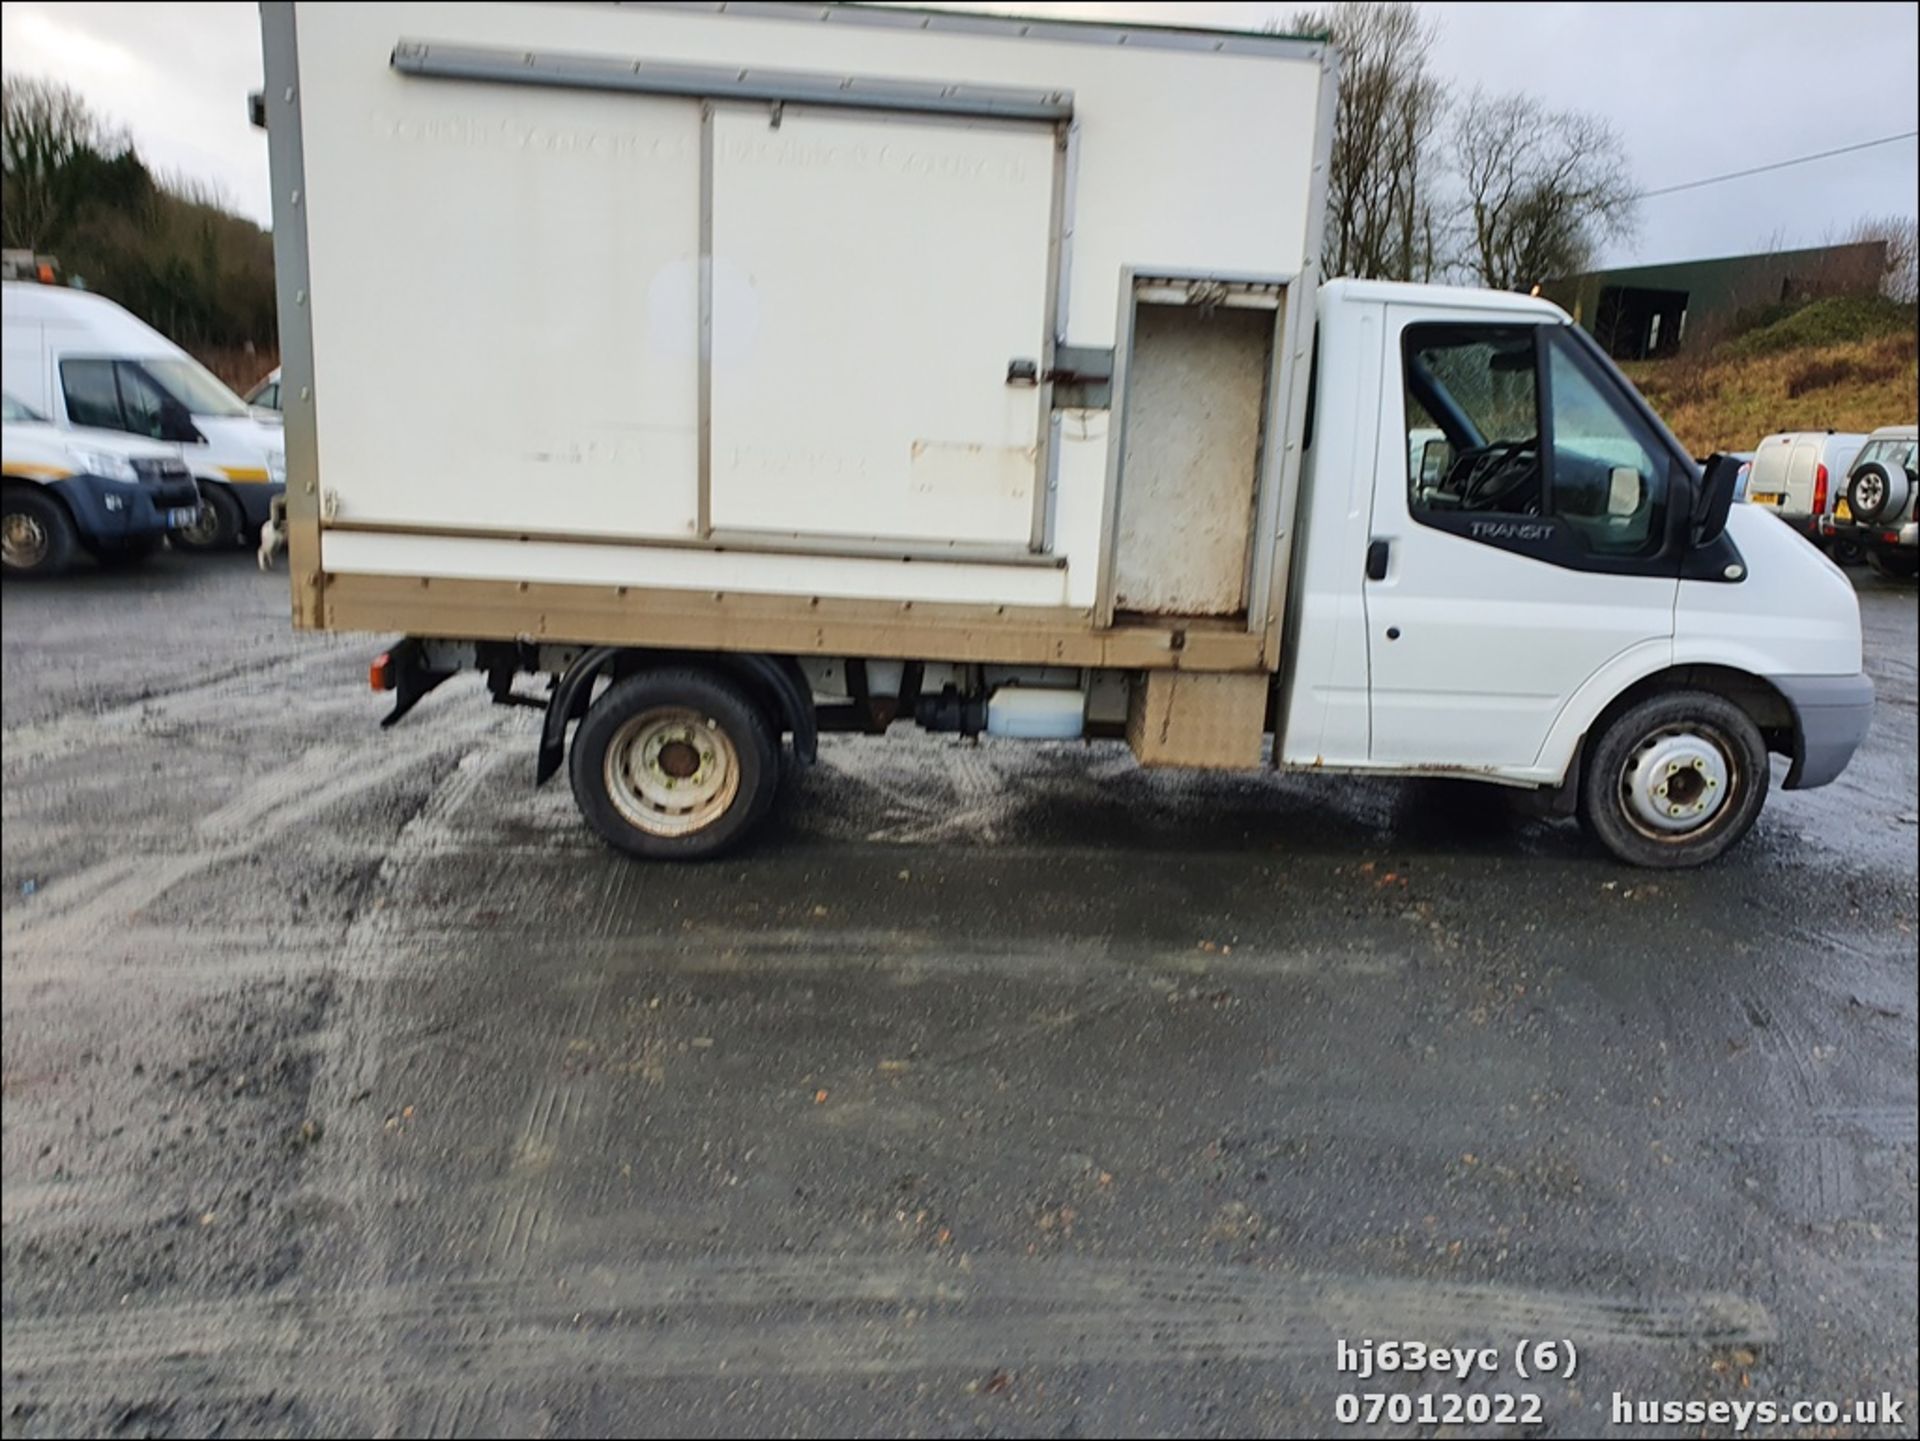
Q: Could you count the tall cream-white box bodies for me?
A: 1